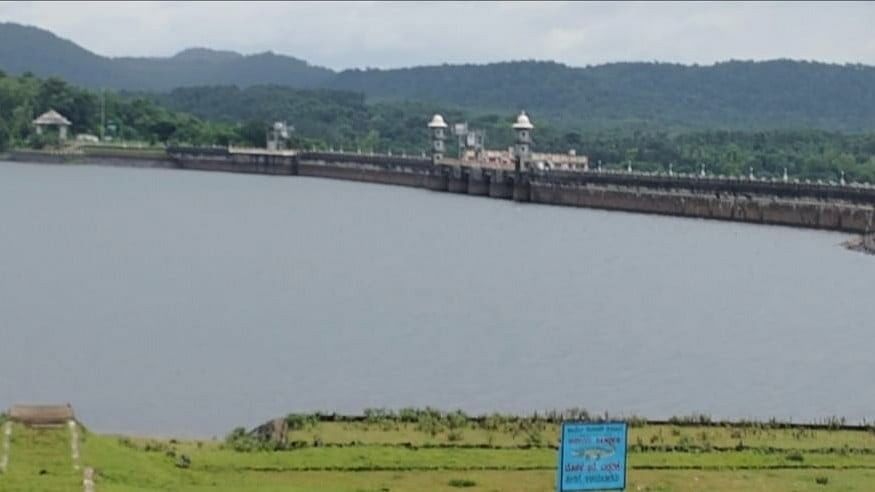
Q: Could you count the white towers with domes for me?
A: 2